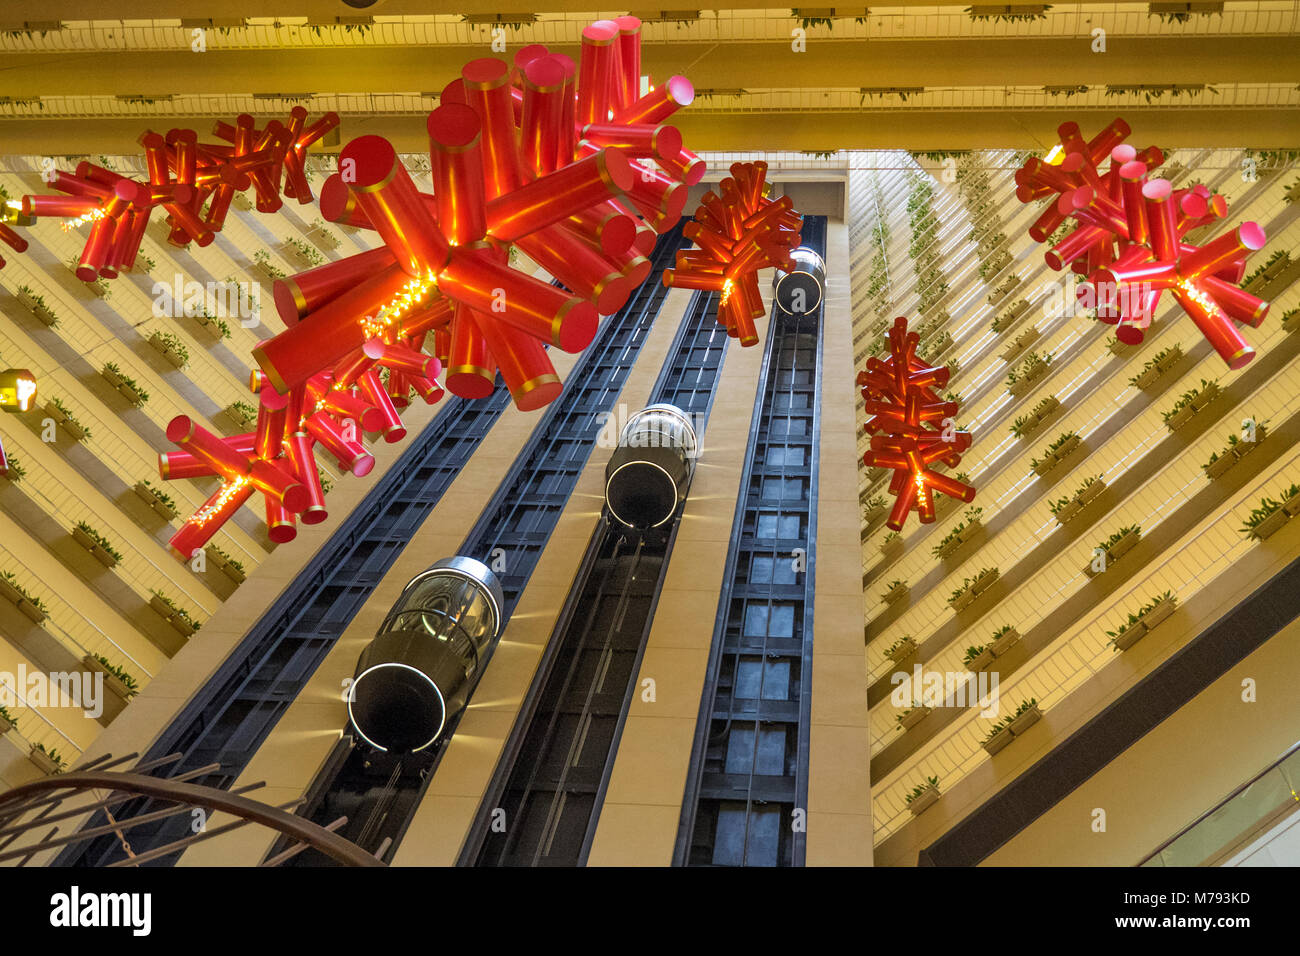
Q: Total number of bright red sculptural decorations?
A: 6